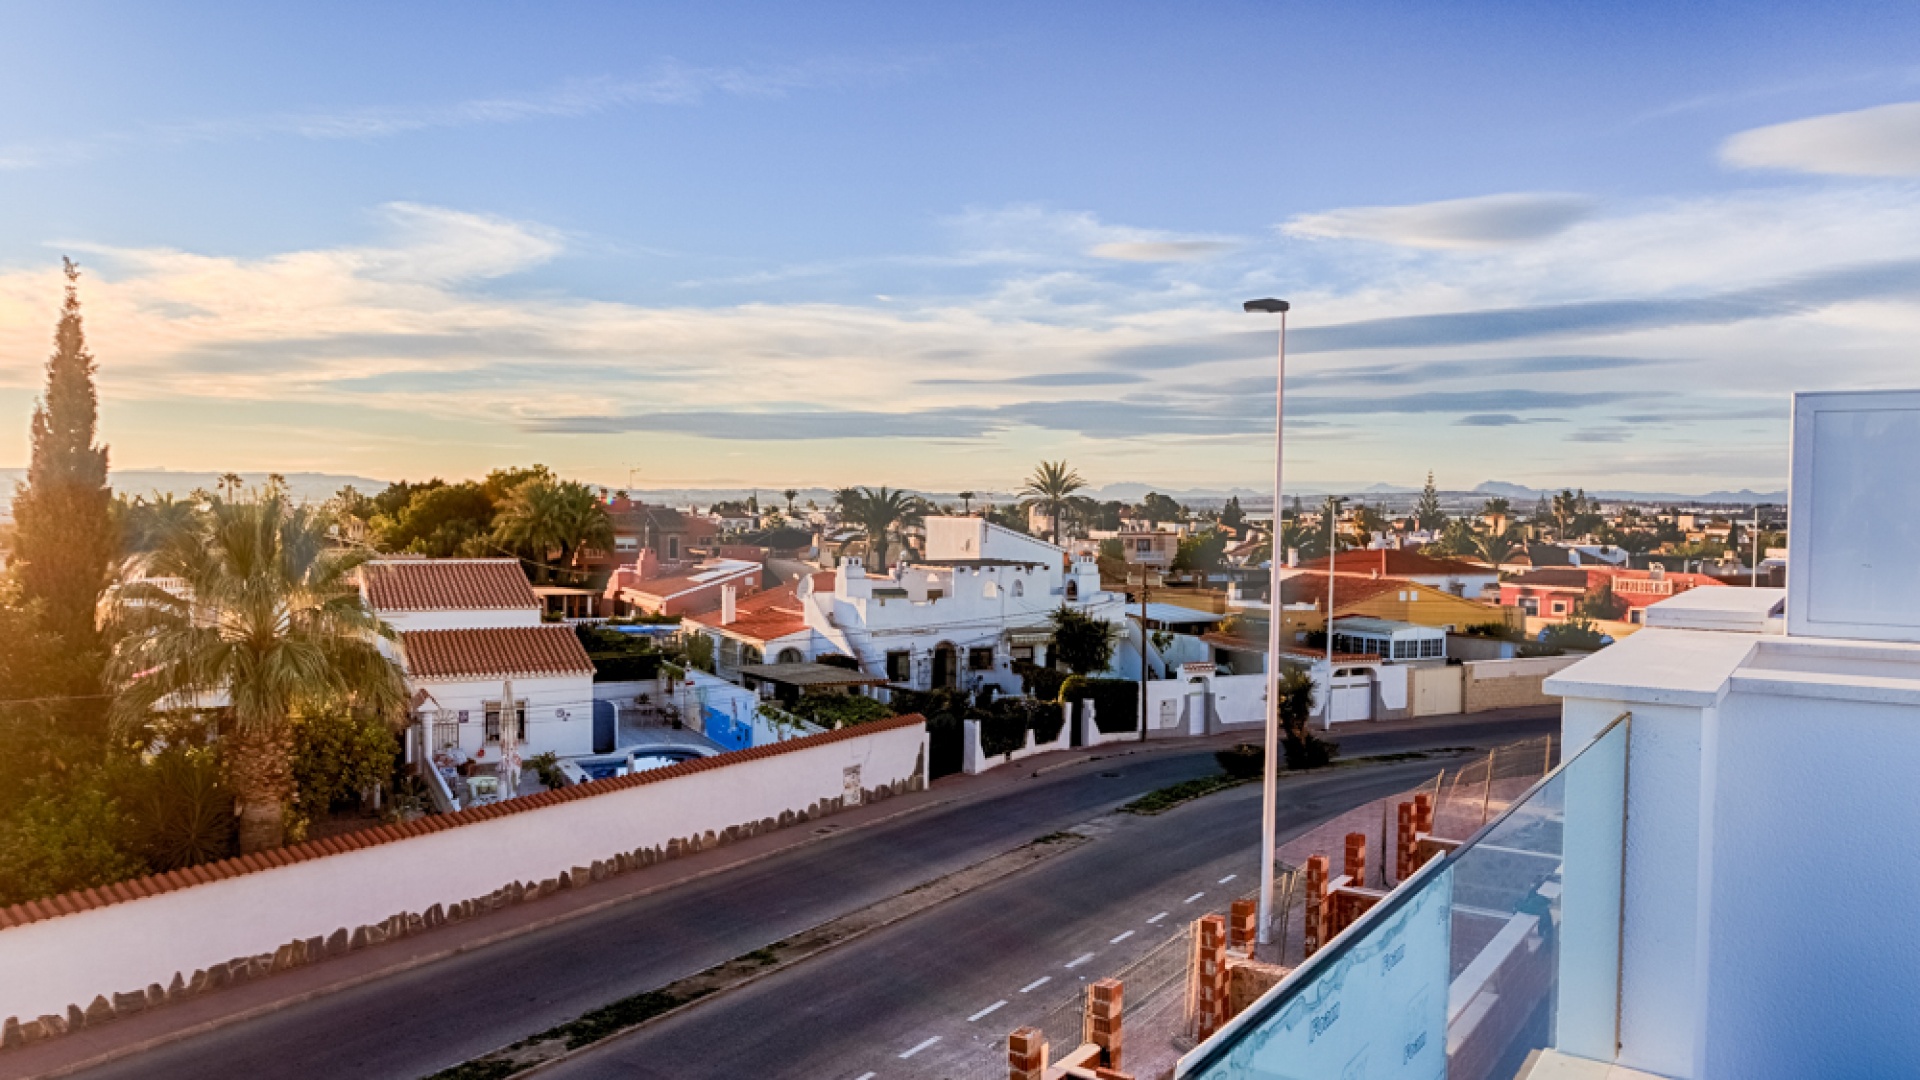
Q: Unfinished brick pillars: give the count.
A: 8